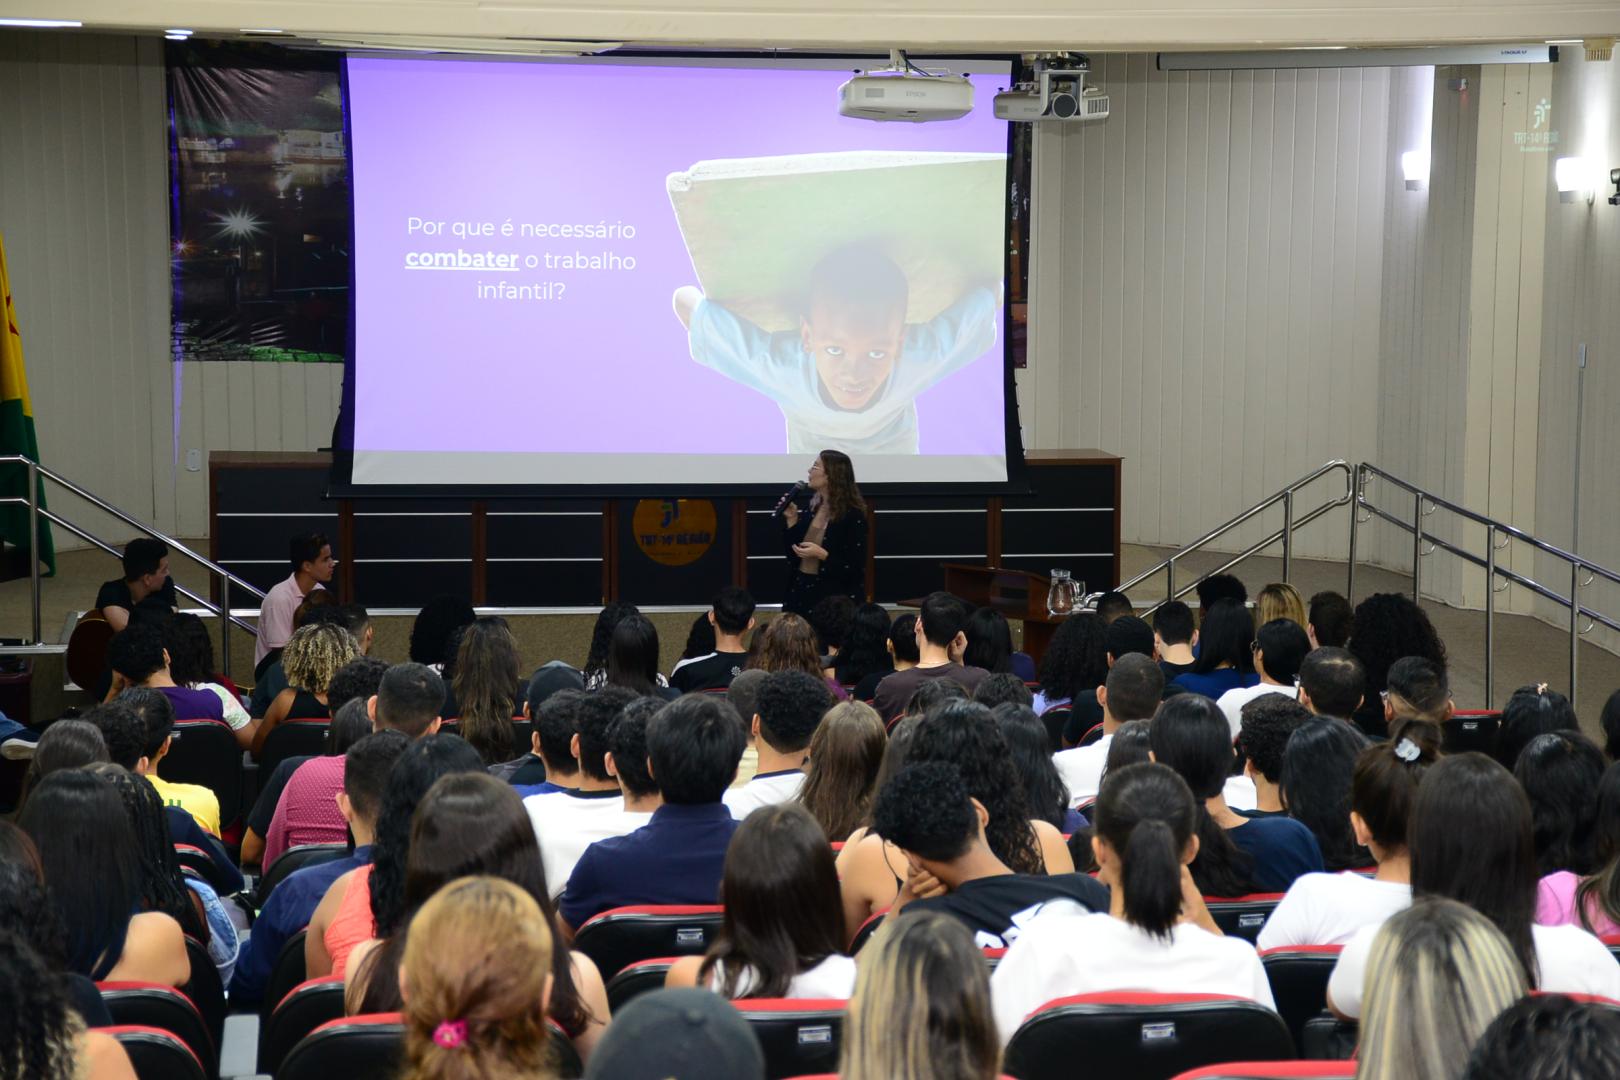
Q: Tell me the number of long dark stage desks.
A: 1